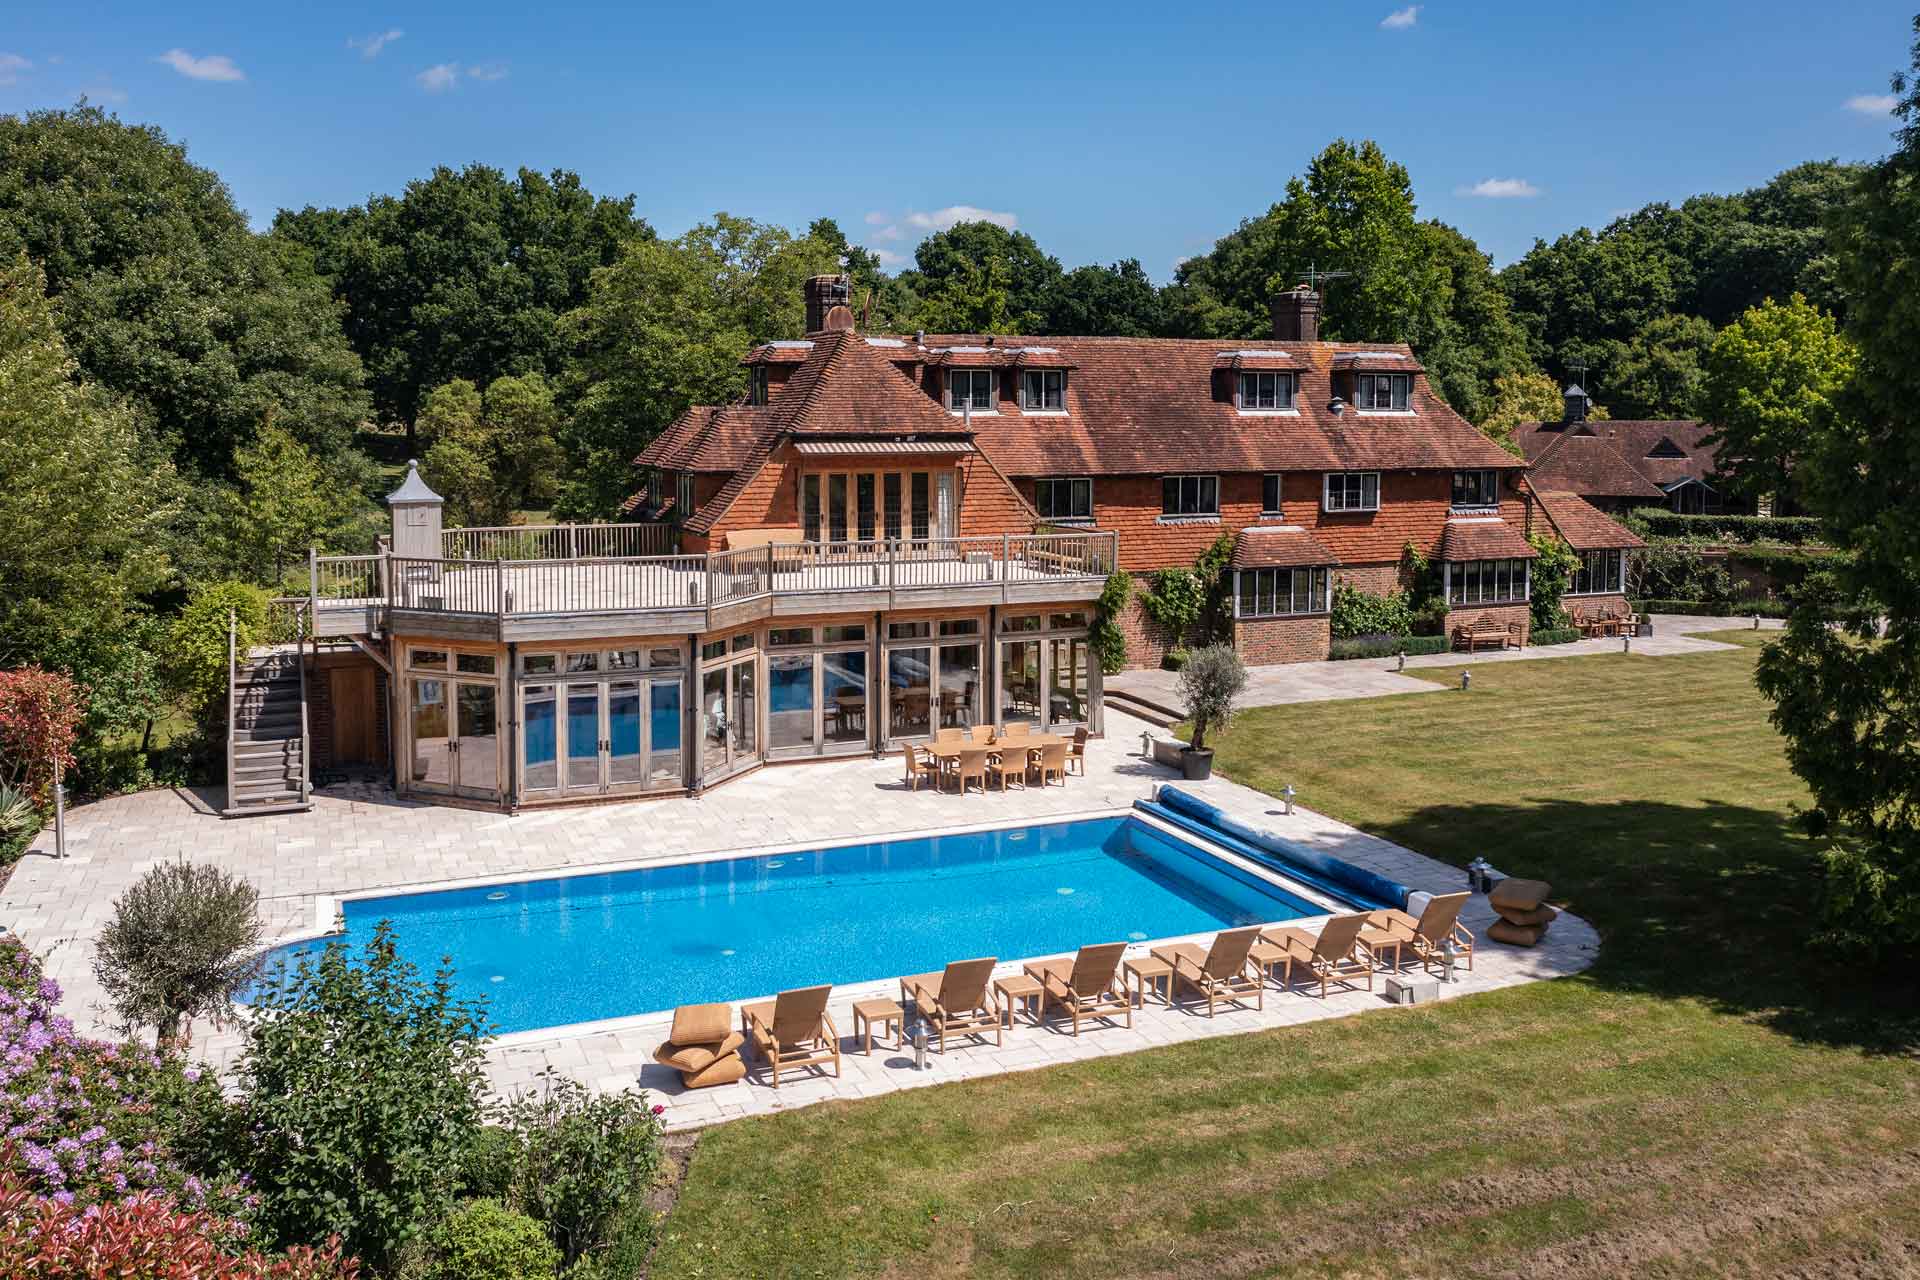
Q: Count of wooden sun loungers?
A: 6